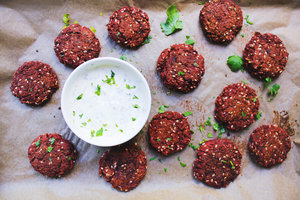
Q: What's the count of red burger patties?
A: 12